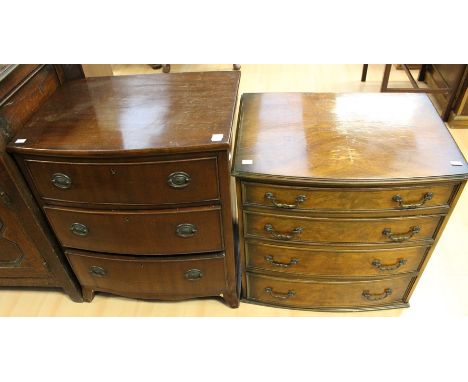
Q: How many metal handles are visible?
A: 14